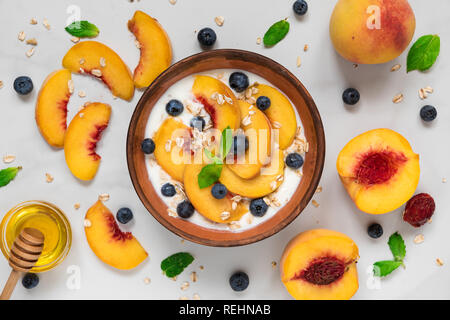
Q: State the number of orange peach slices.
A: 11